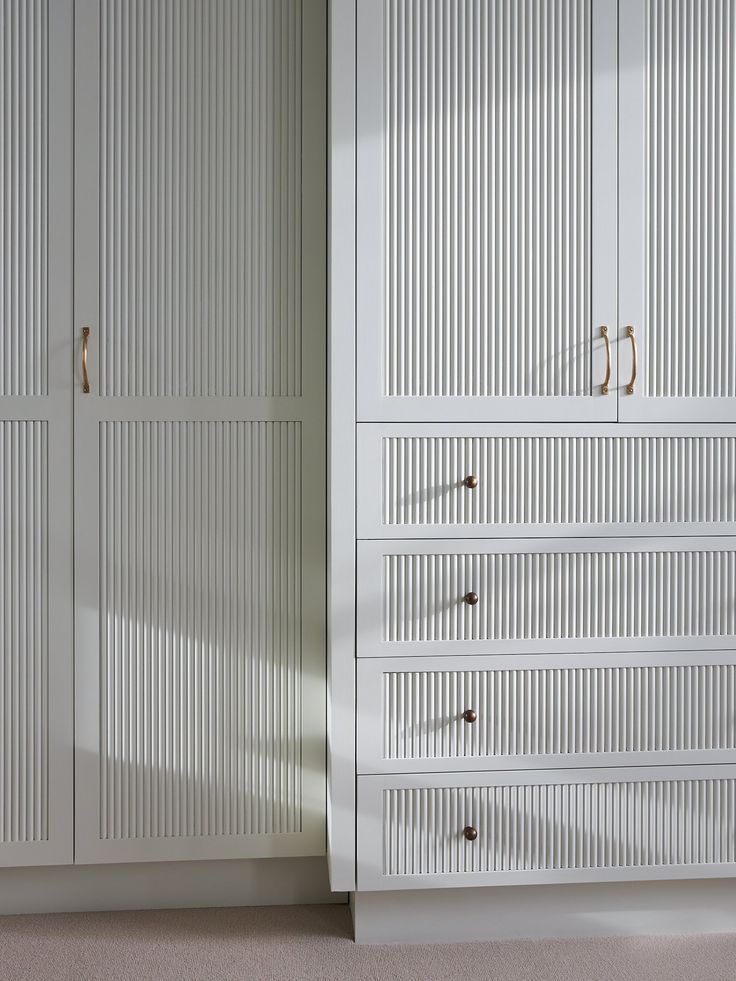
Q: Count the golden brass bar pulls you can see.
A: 3